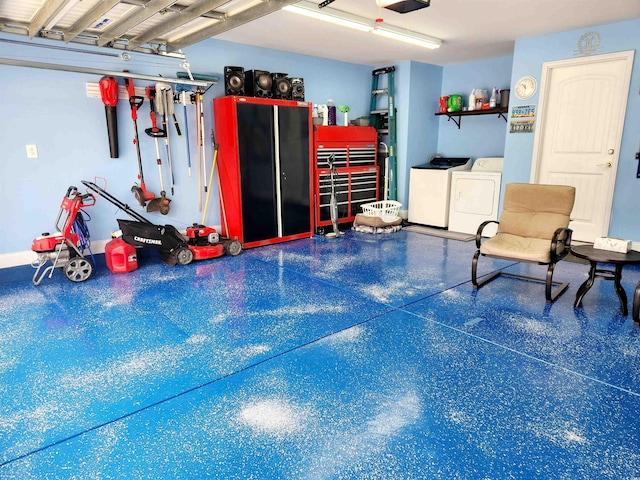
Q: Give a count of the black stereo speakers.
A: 4